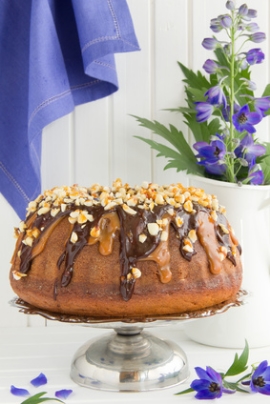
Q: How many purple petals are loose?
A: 3